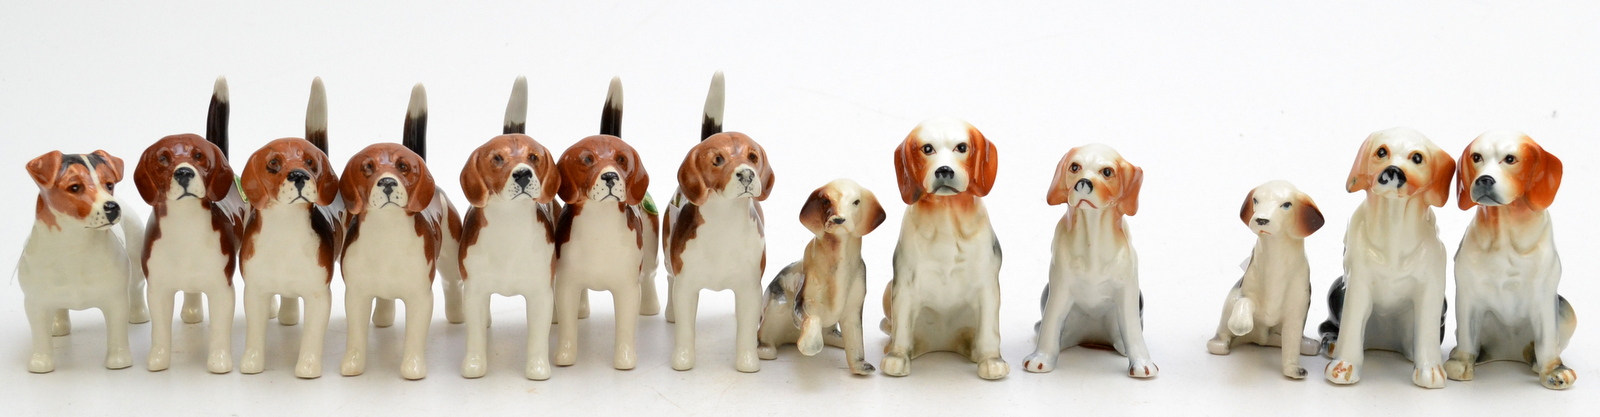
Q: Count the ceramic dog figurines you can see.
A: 13